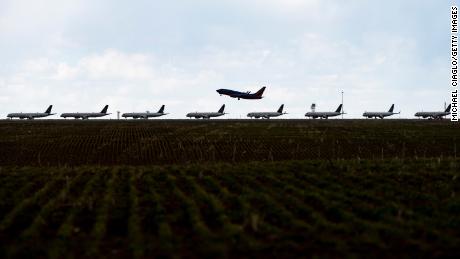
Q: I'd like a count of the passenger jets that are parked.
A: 8